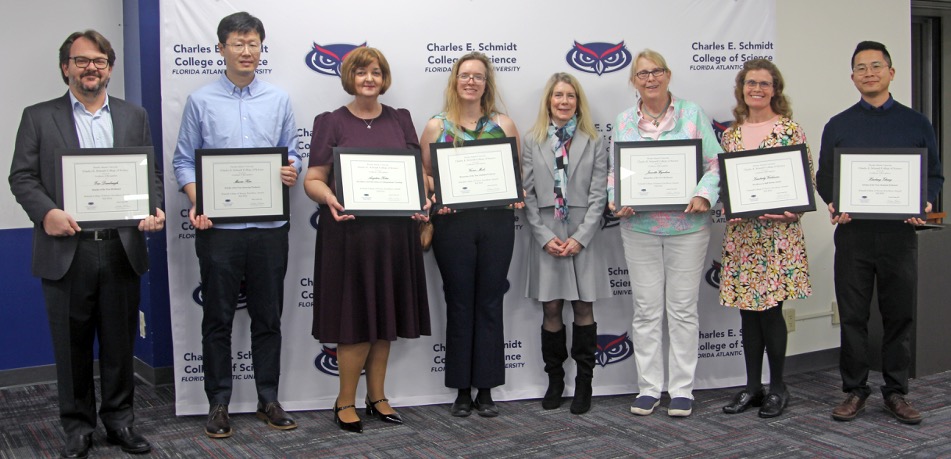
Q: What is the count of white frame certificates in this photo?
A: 0